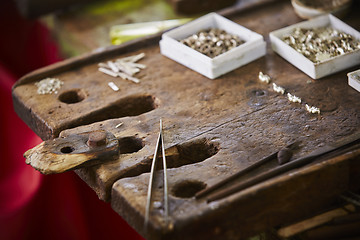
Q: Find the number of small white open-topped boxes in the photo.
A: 3